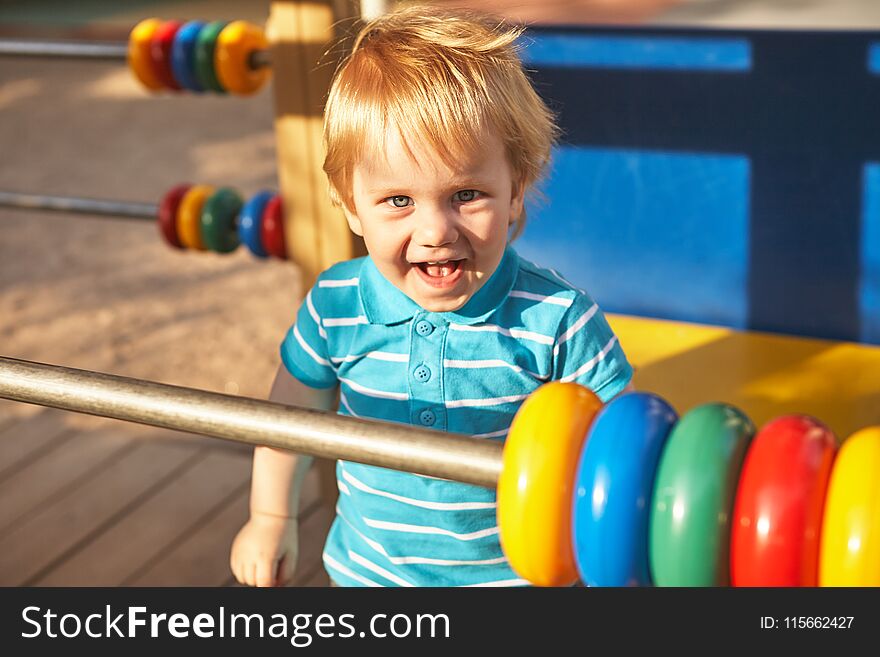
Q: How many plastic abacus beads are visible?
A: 15